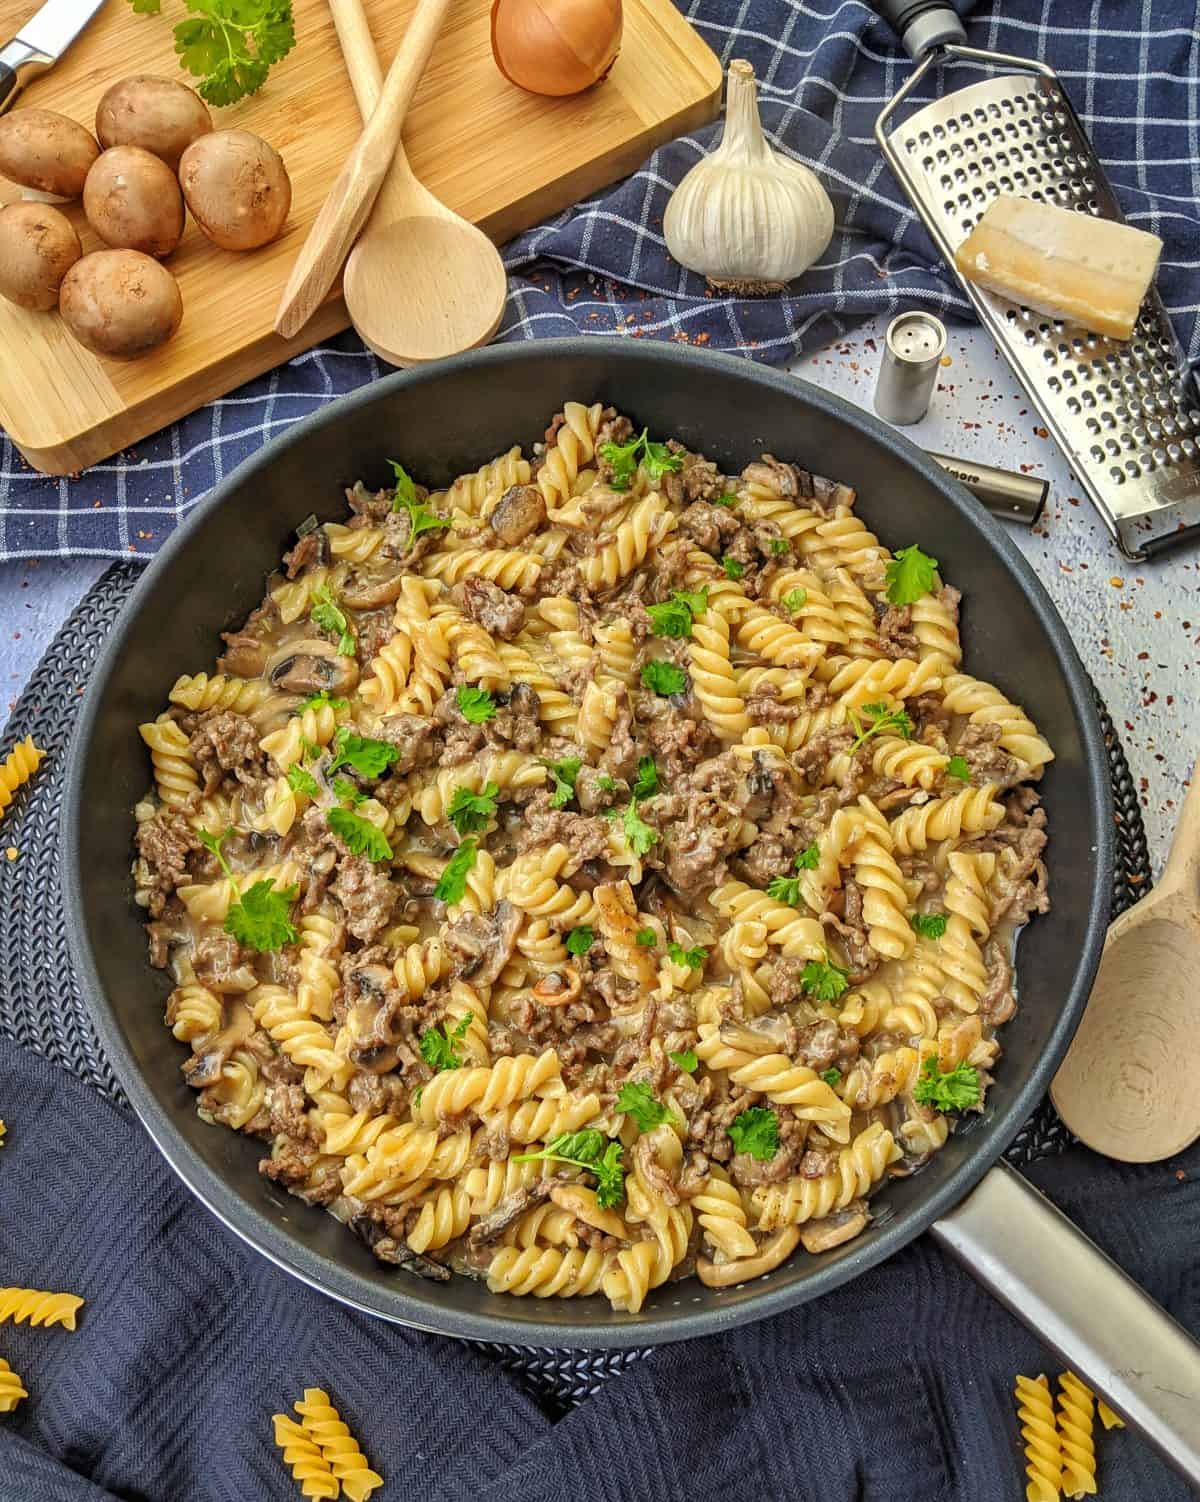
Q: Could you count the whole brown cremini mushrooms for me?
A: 6